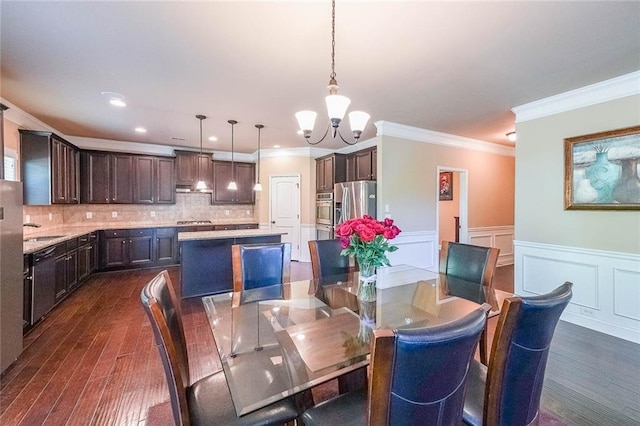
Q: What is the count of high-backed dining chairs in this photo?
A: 6